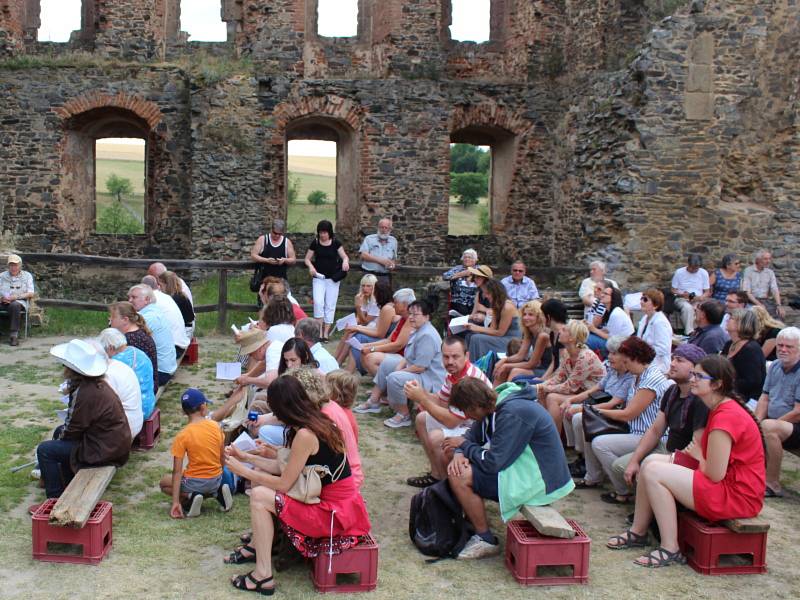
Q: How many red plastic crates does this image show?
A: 6